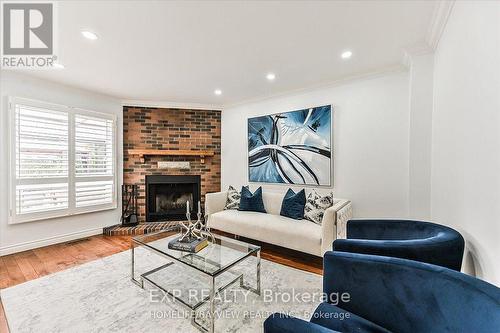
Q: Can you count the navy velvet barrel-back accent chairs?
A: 2